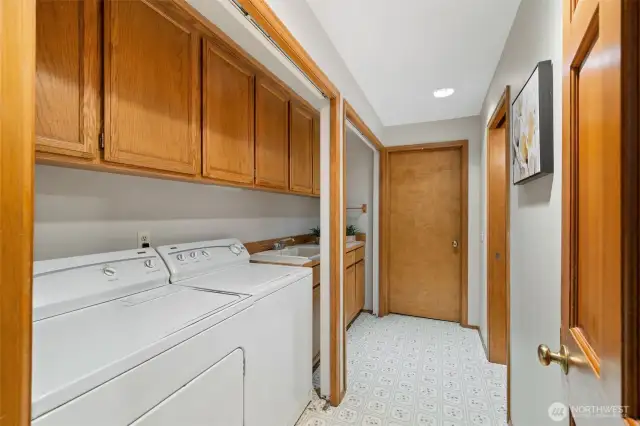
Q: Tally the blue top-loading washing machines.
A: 0